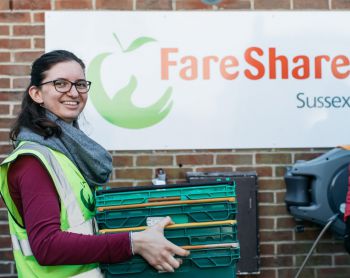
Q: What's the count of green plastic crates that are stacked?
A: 4